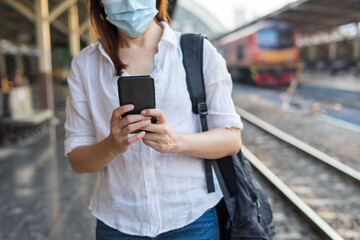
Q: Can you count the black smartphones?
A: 1